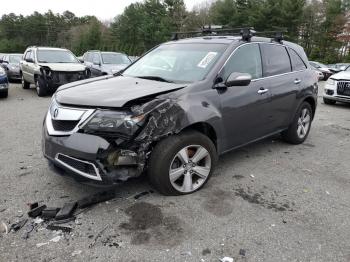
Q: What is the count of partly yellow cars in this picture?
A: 0